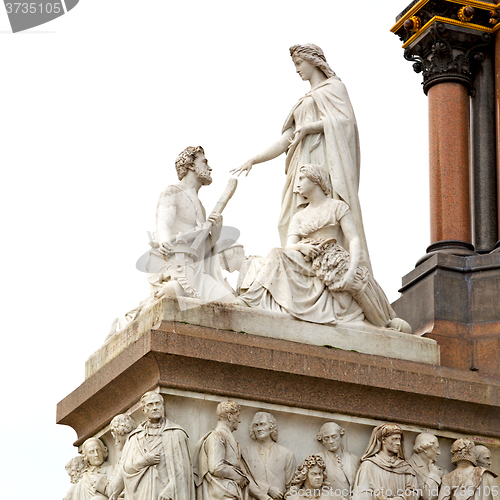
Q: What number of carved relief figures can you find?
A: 12